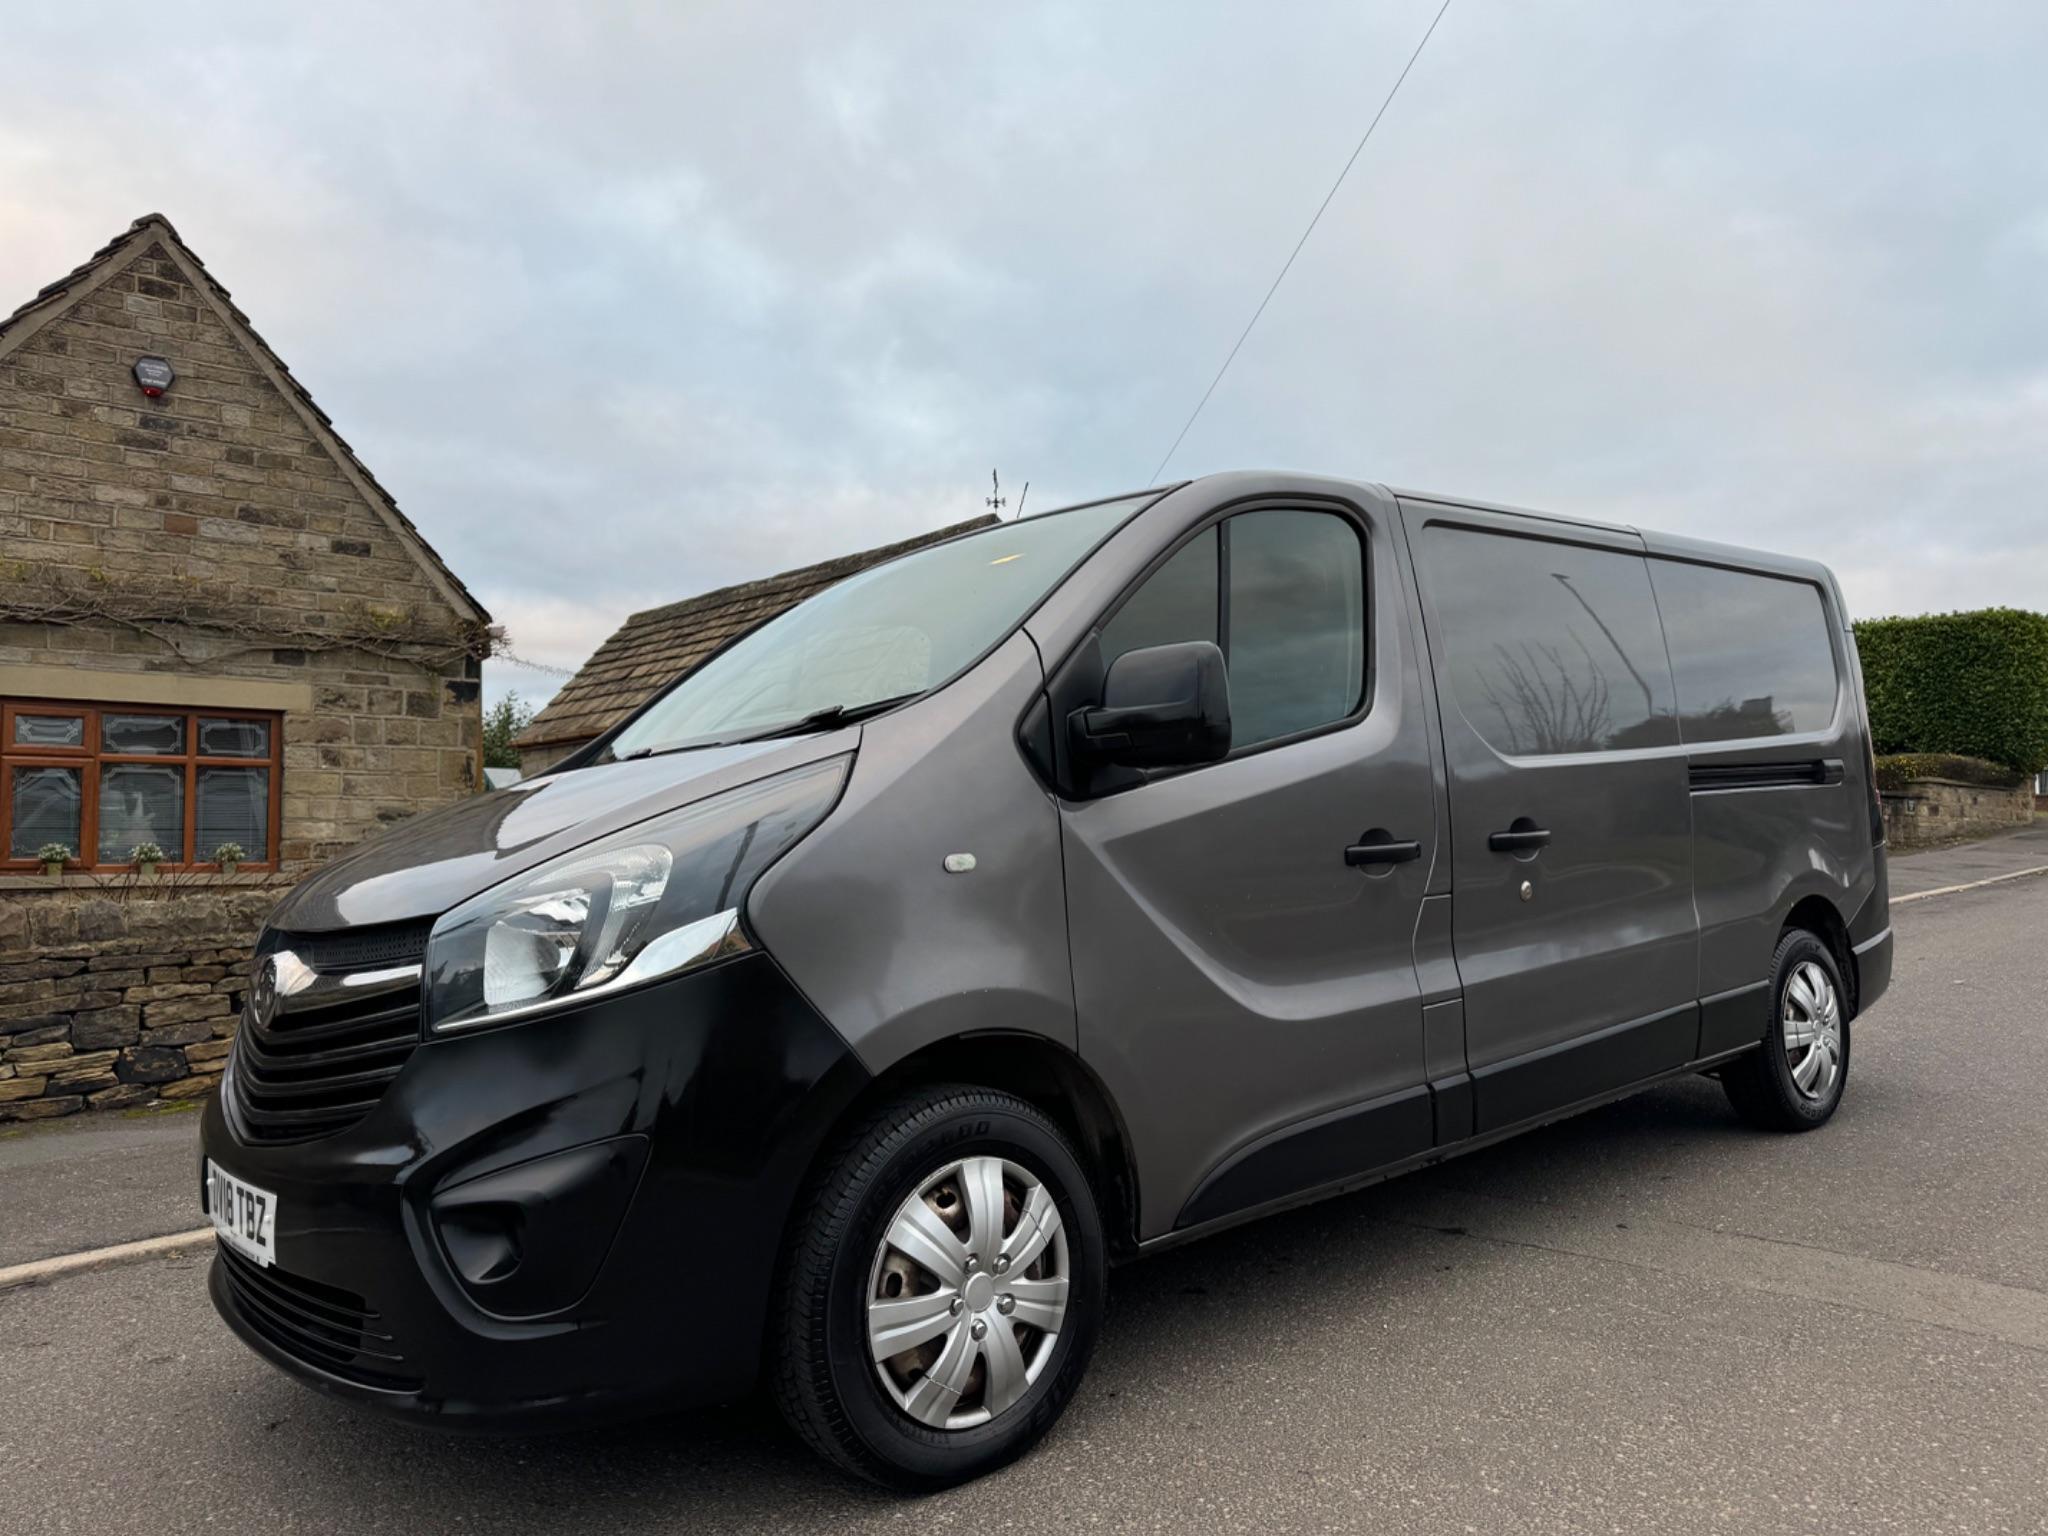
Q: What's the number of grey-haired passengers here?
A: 0